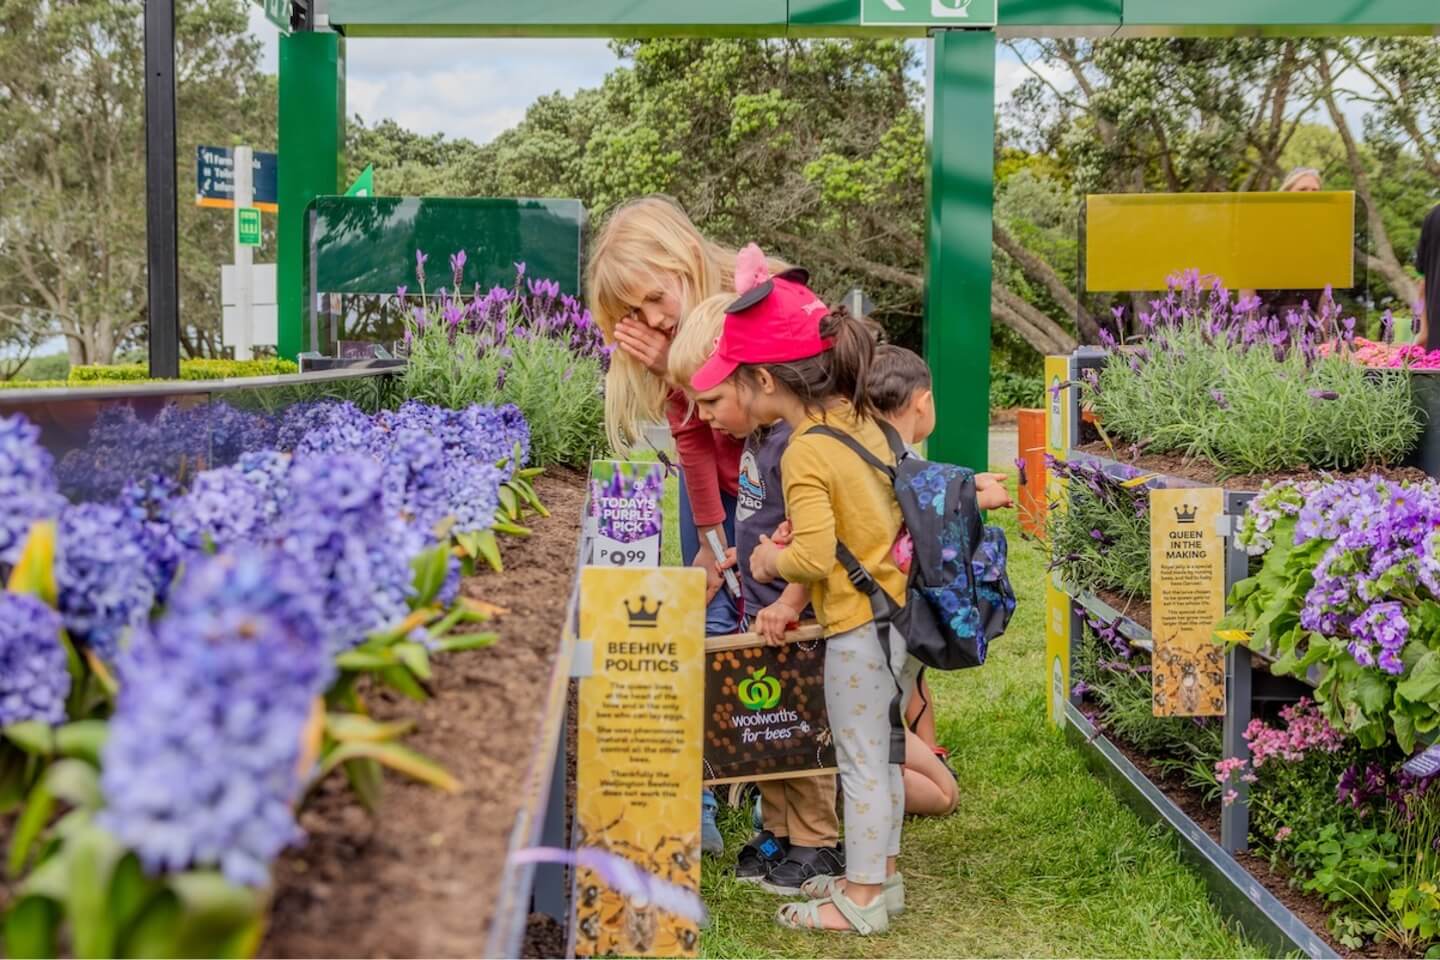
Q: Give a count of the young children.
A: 3